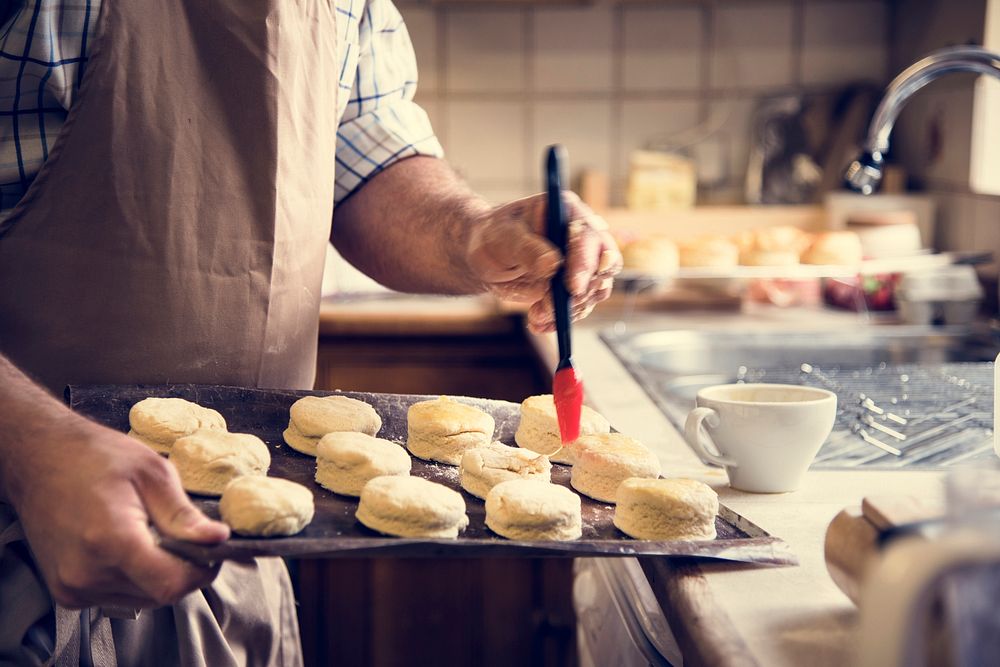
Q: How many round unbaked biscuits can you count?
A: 12